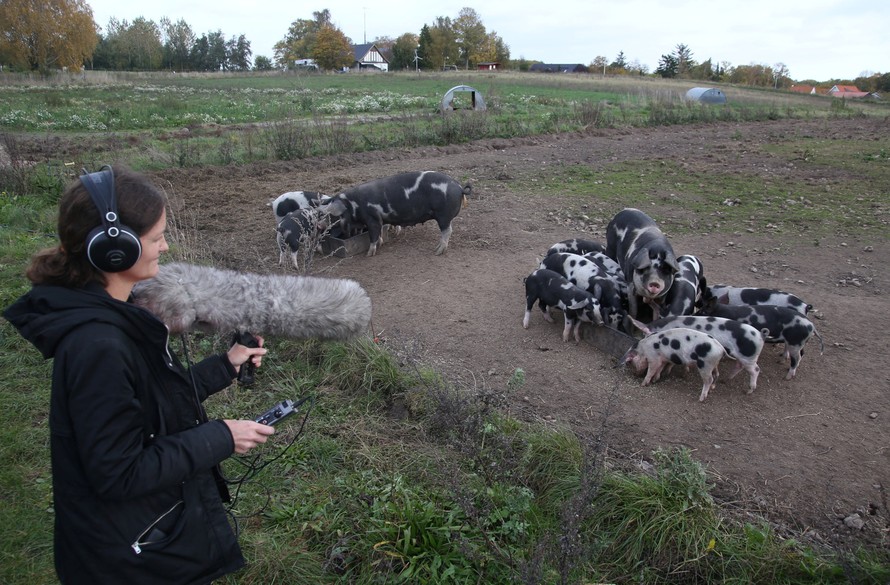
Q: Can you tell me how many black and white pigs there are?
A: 13